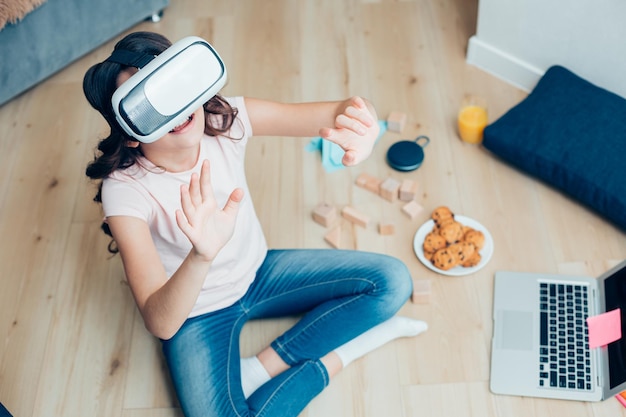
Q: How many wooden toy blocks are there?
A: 10